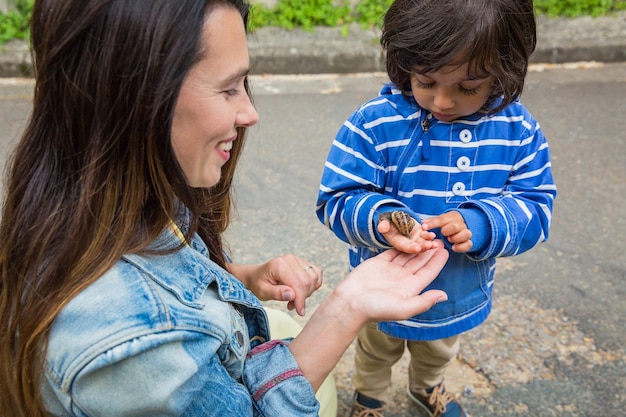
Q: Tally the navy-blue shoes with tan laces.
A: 2